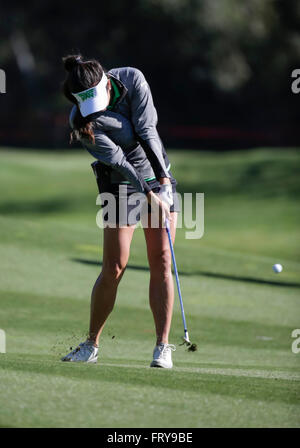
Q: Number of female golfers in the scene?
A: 1